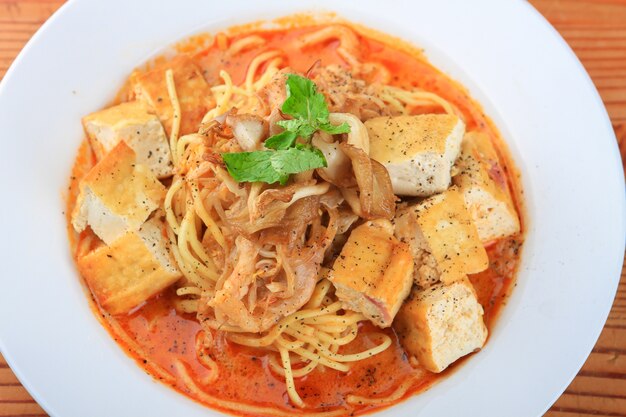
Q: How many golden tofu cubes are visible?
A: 9